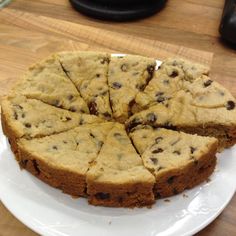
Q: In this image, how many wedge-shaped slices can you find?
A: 9